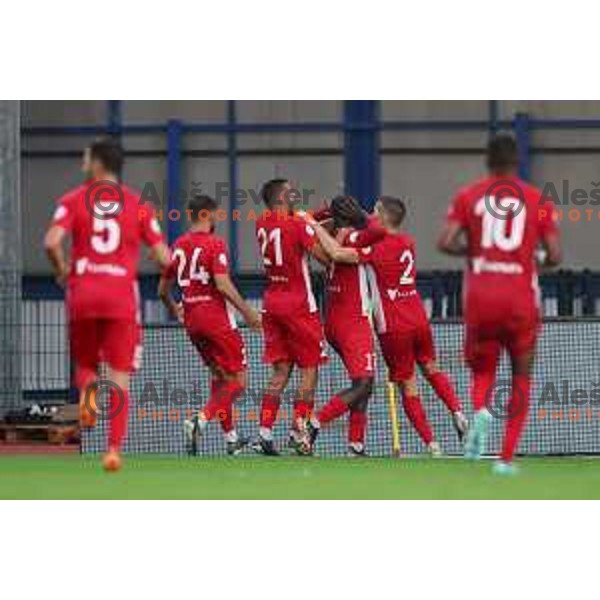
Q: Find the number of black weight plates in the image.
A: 0